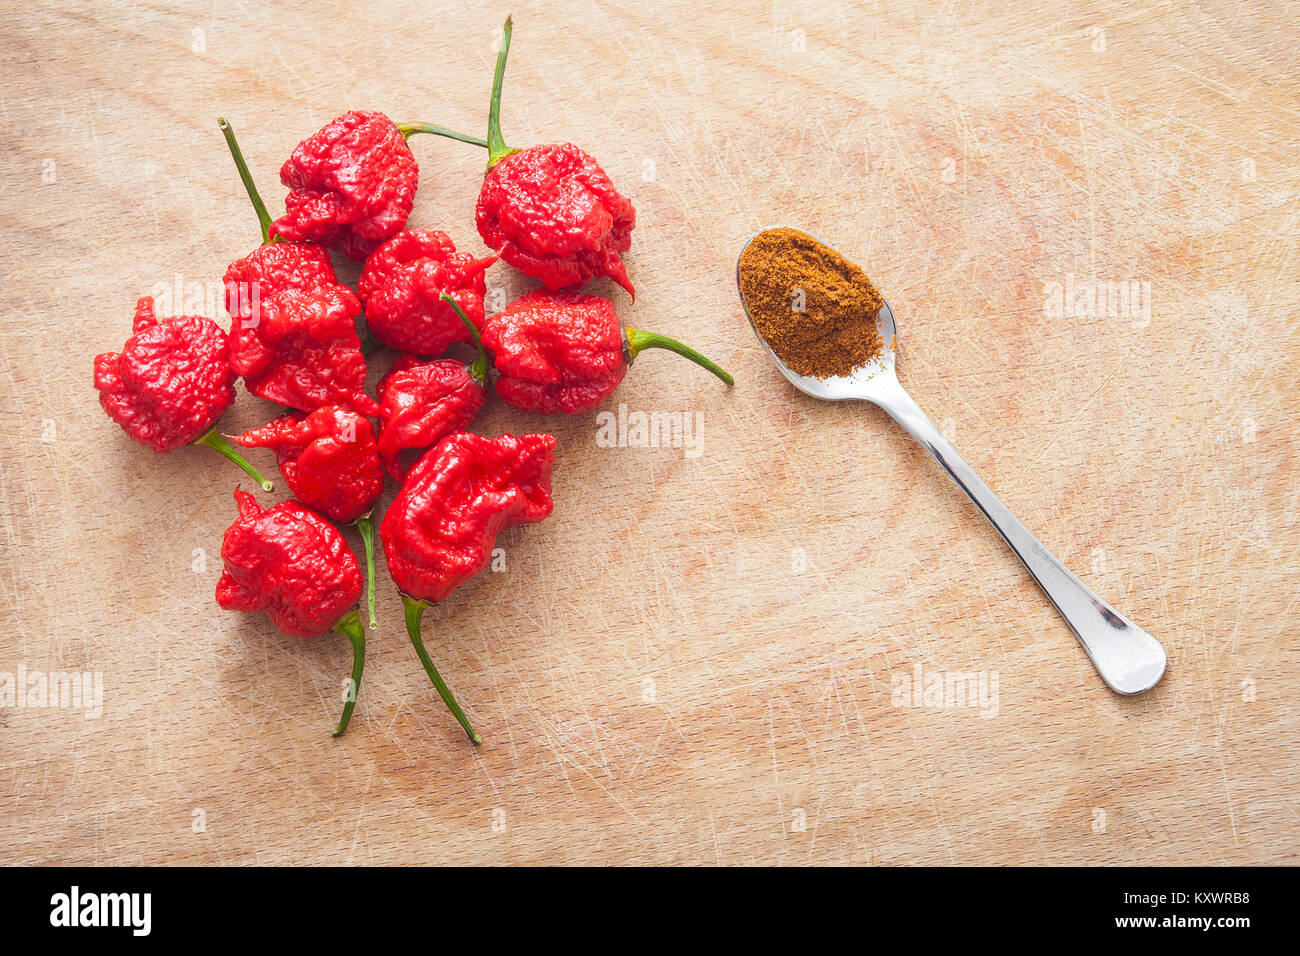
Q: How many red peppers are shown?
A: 10